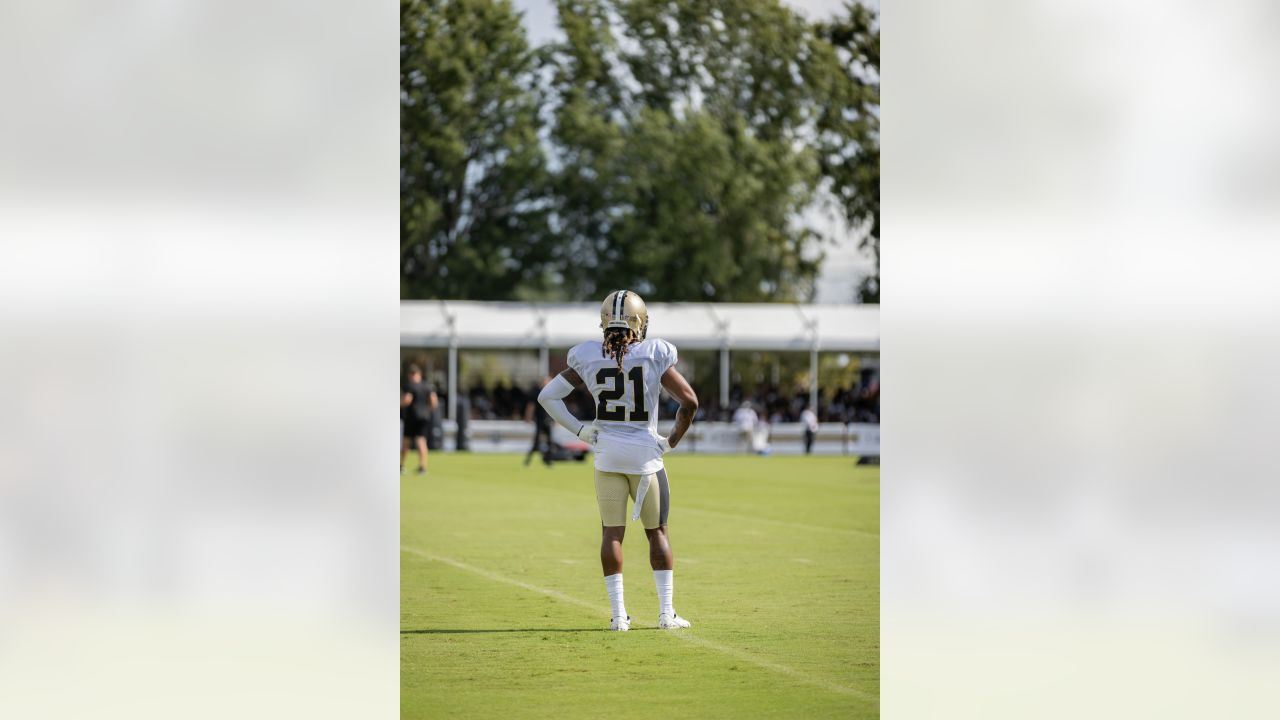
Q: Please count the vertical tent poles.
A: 4